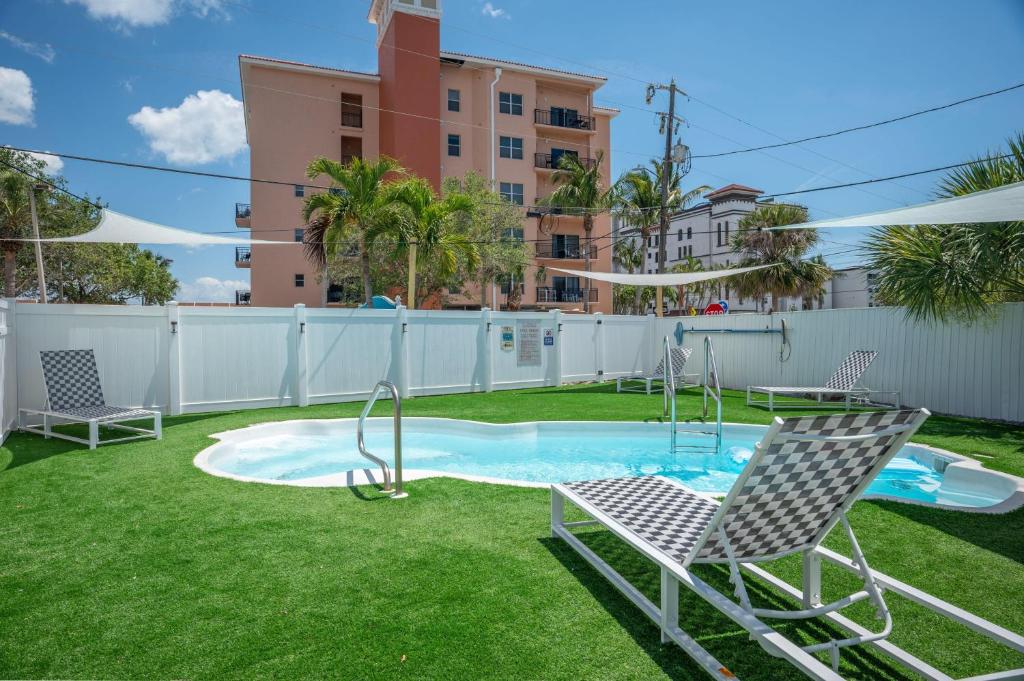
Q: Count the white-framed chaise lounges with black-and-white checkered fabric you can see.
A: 4